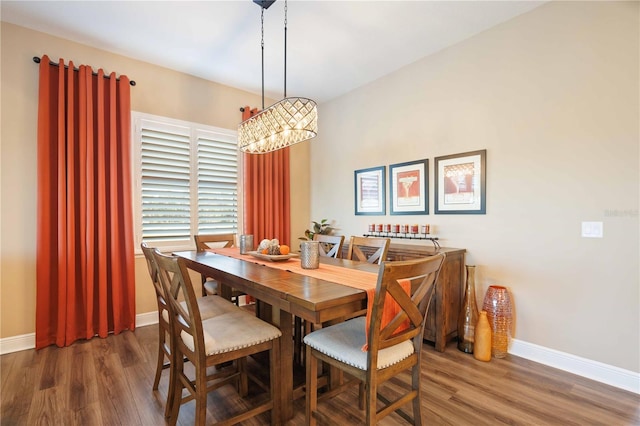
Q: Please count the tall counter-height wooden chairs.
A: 6